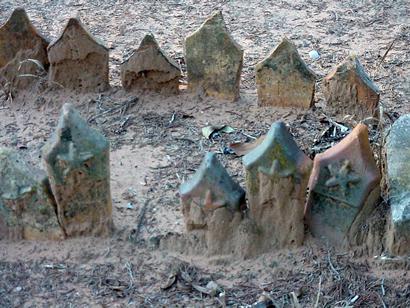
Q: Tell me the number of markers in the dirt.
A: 12